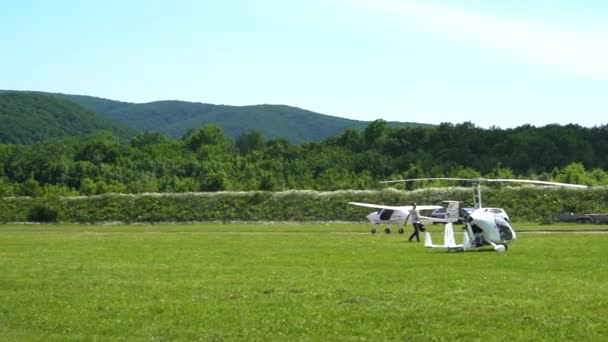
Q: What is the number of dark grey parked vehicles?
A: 1